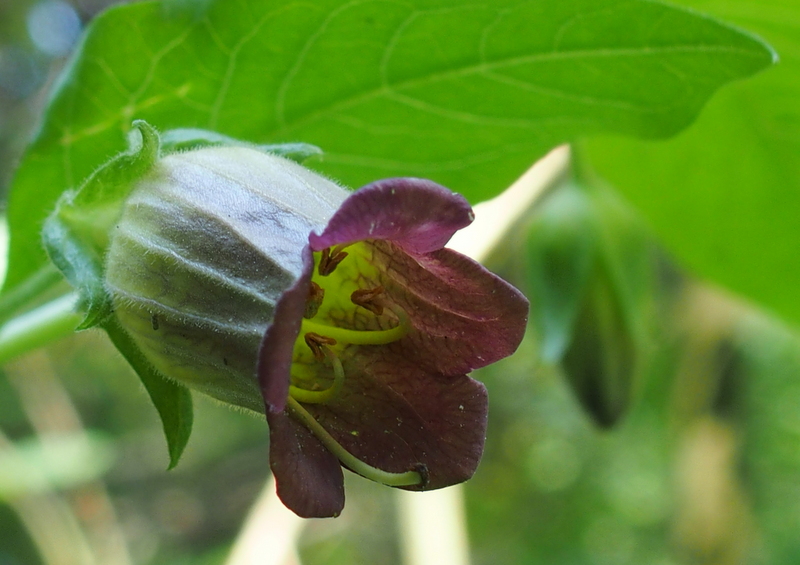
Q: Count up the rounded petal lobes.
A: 5